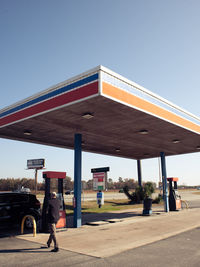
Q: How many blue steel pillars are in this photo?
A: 2